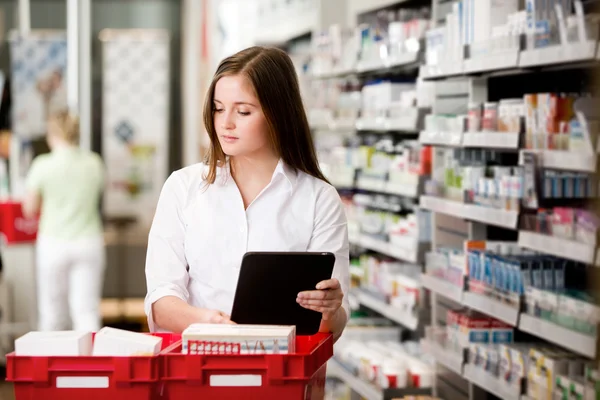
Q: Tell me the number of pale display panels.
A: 2